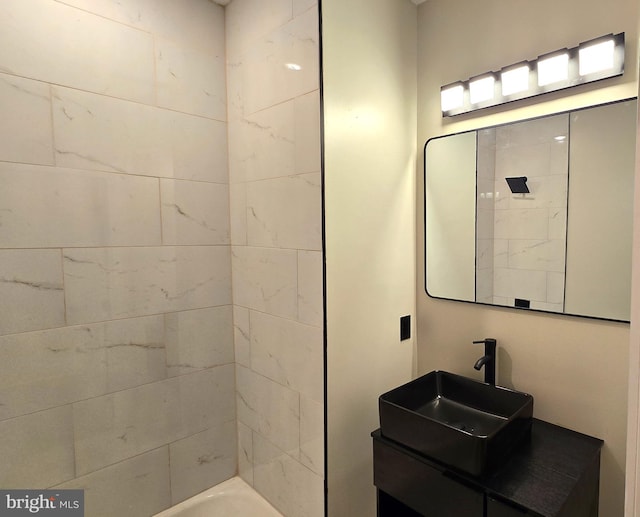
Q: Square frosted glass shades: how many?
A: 5